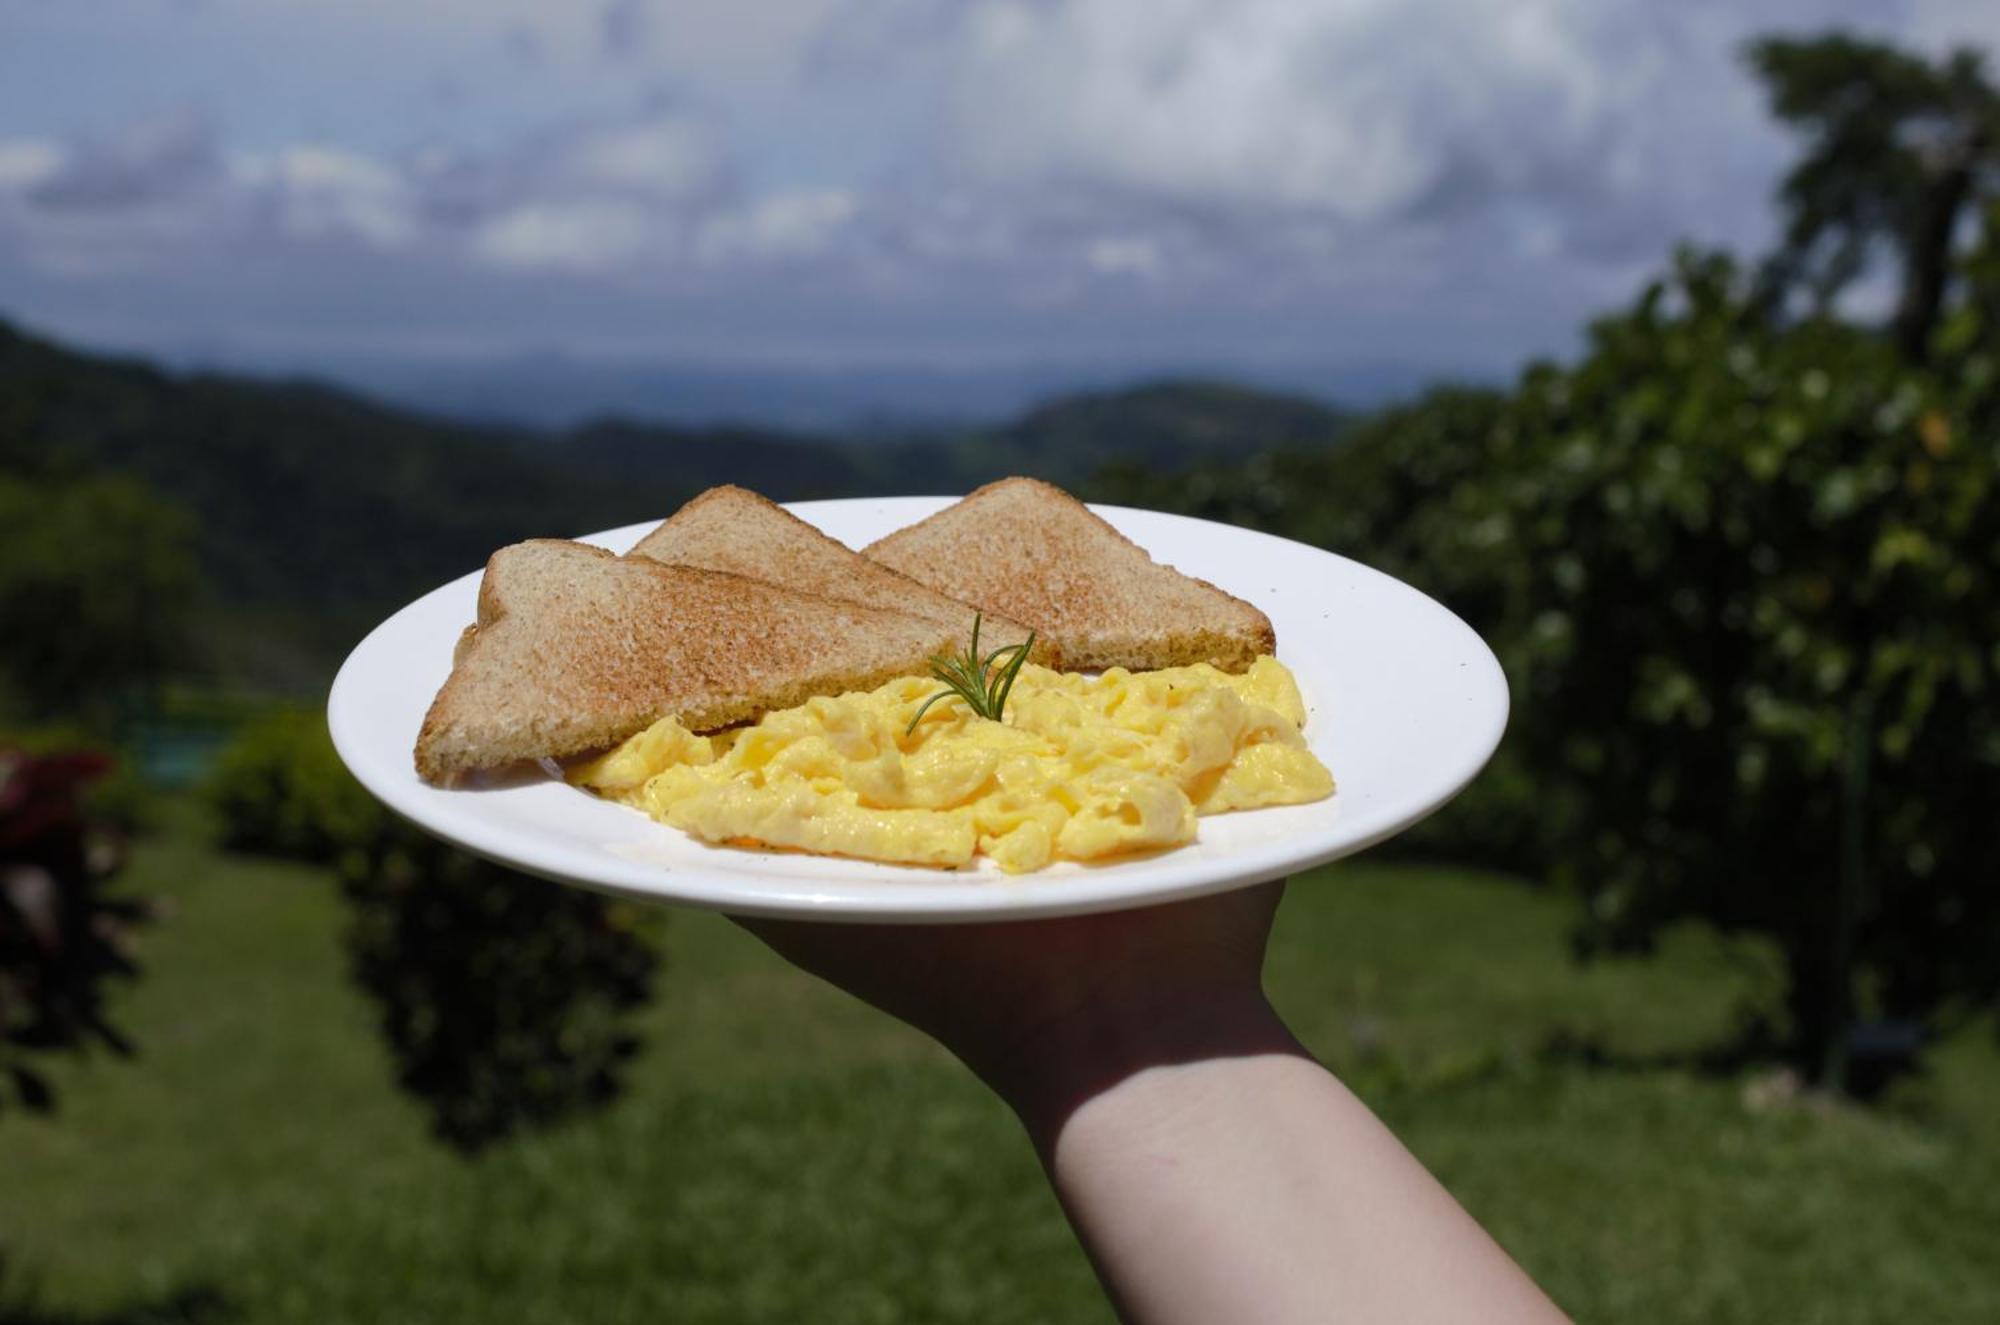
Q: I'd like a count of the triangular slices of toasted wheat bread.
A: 3